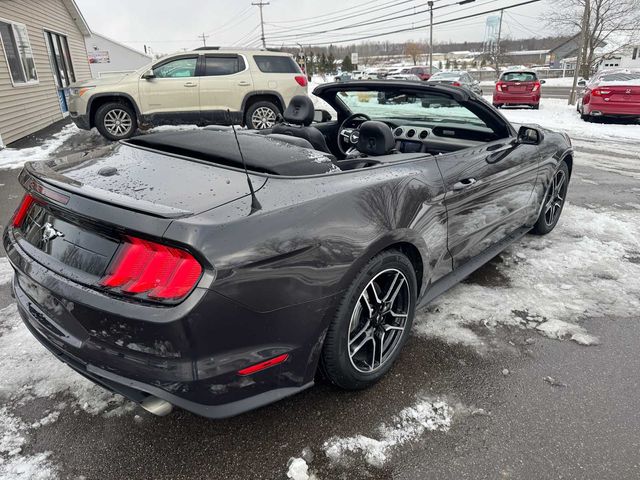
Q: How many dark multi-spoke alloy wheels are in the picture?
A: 2